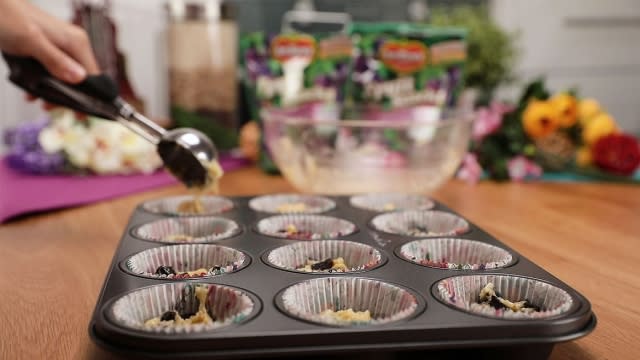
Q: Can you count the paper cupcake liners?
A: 12